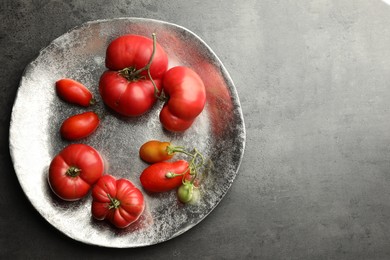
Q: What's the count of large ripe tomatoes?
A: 4